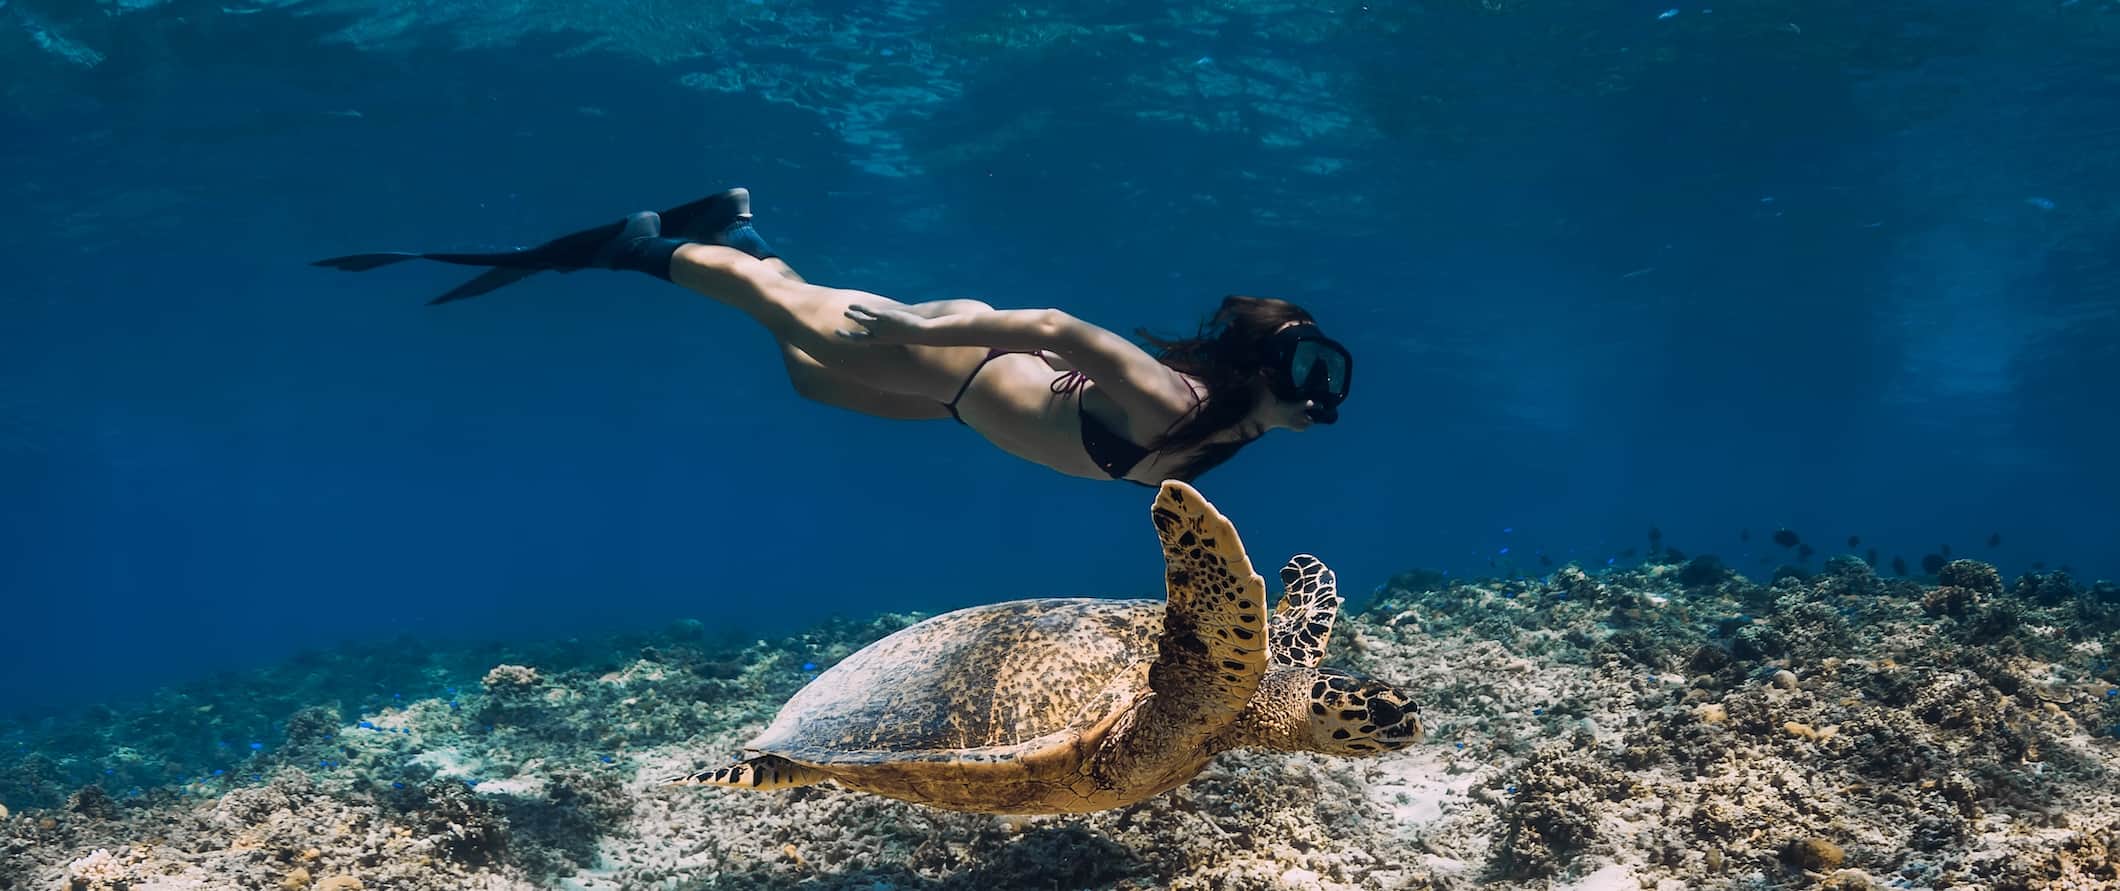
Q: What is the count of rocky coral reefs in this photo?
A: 1